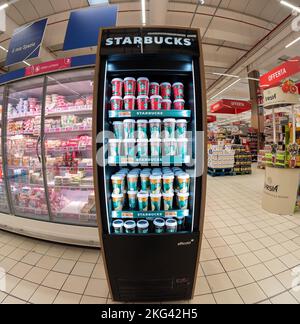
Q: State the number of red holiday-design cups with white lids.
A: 12